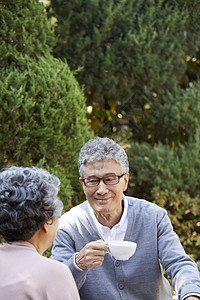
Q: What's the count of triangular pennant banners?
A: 0